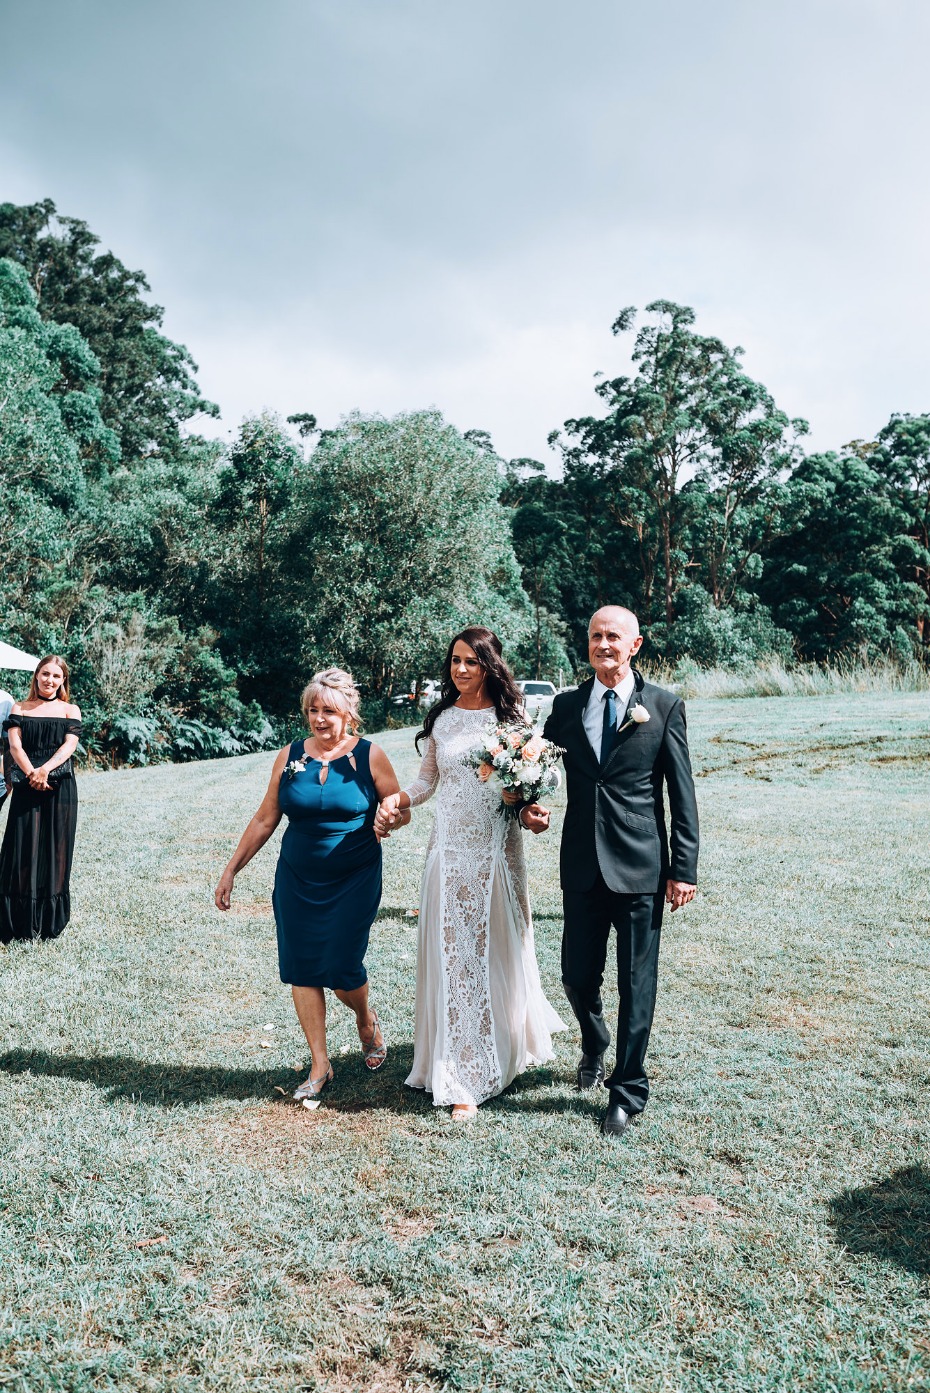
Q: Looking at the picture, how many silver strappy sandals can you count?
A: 2